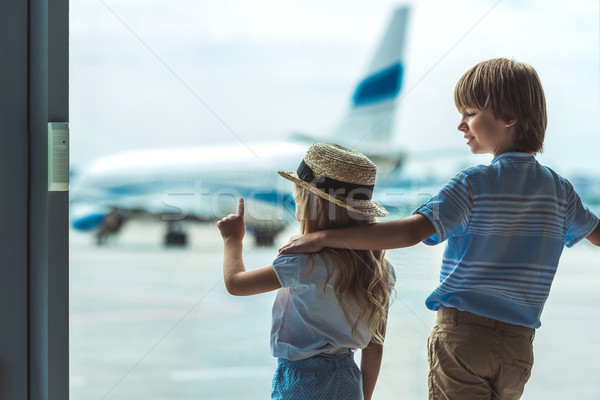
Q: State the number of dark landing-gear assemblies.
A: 3